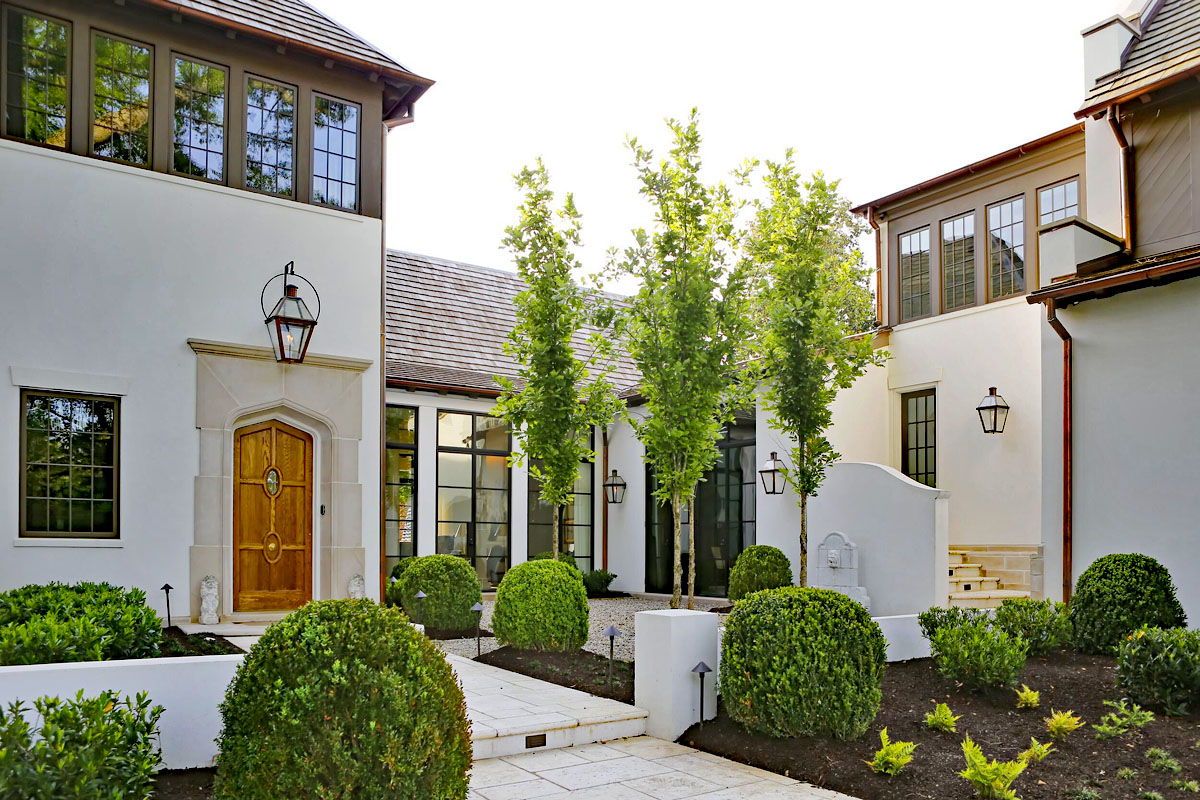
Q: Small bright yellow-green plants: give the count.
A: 6